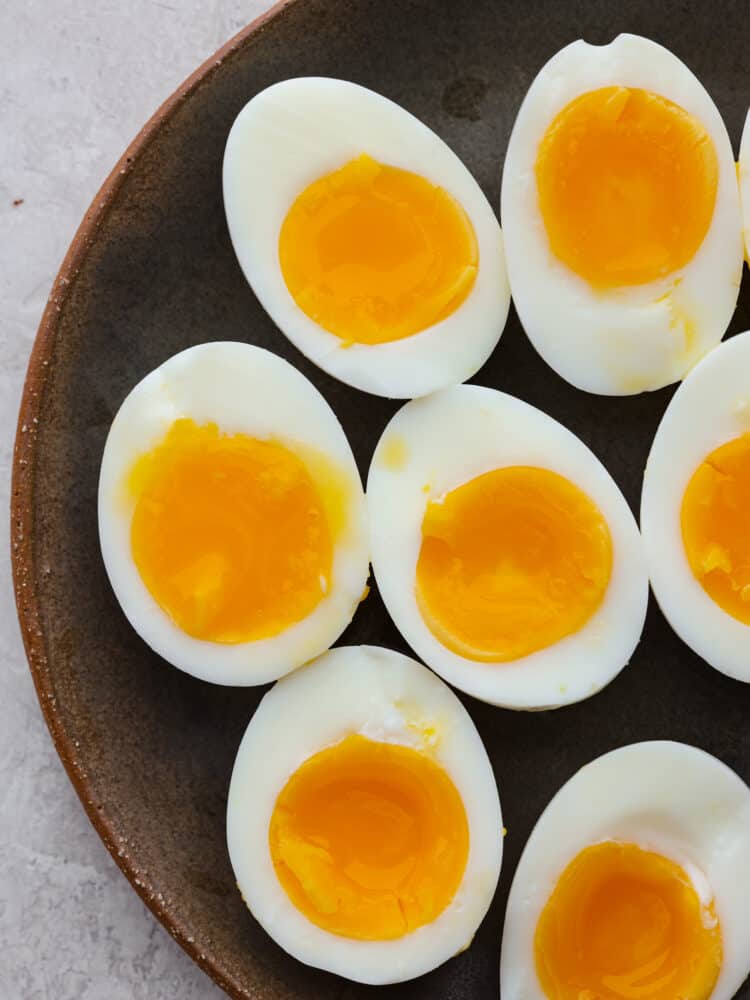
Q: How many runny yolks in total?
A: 7